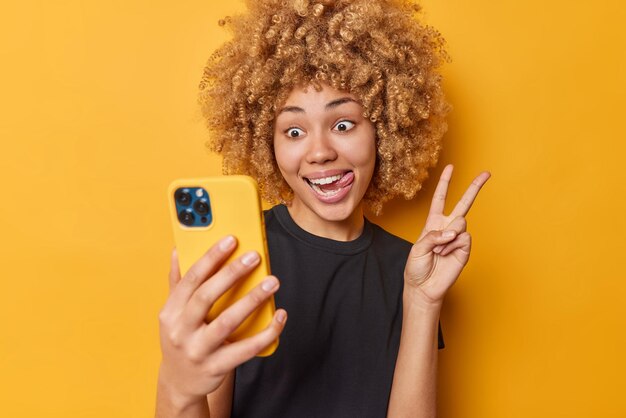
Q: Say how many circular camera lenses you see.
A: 3